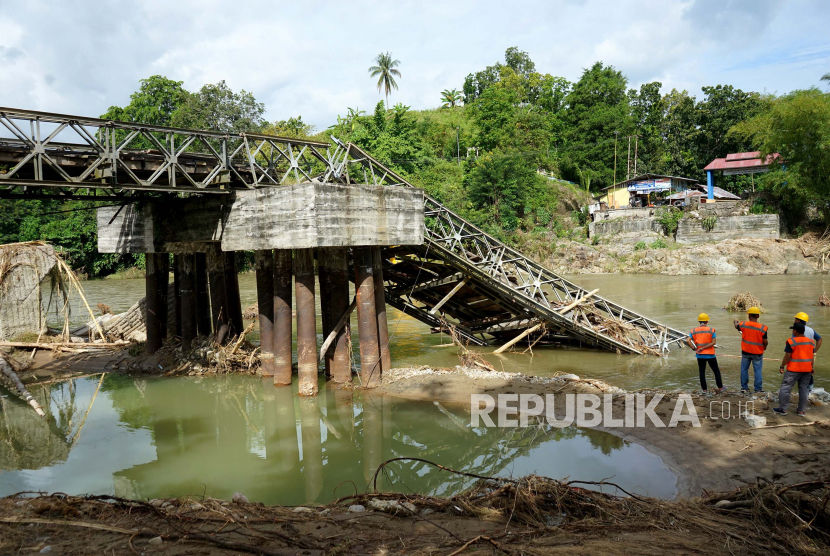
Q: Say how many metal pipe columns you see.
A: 14